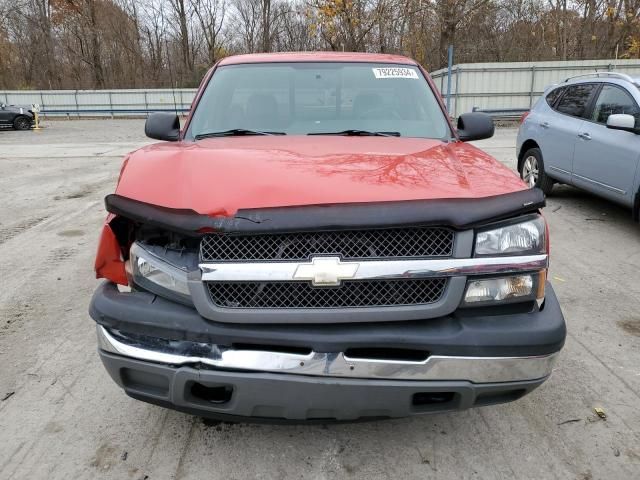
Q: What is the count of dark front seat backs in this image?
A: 2